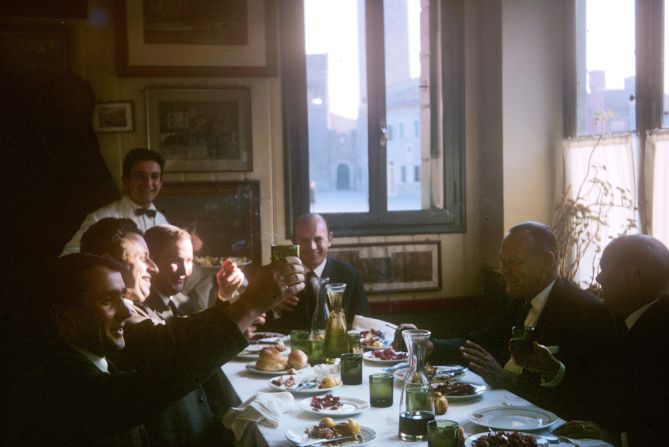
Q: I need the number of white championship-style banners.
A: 0